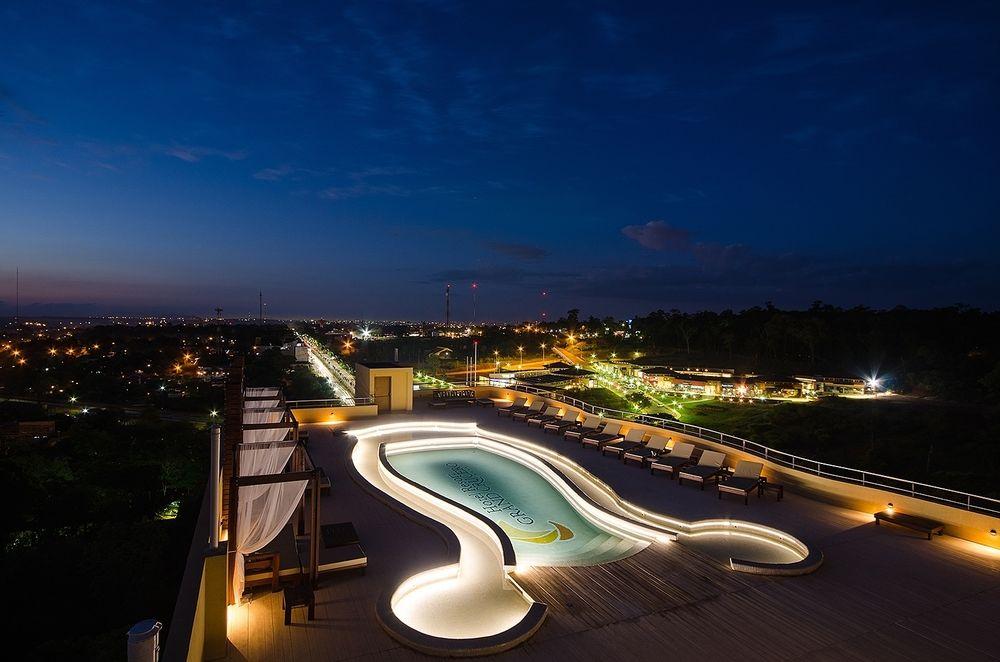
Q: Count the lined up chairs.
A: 11